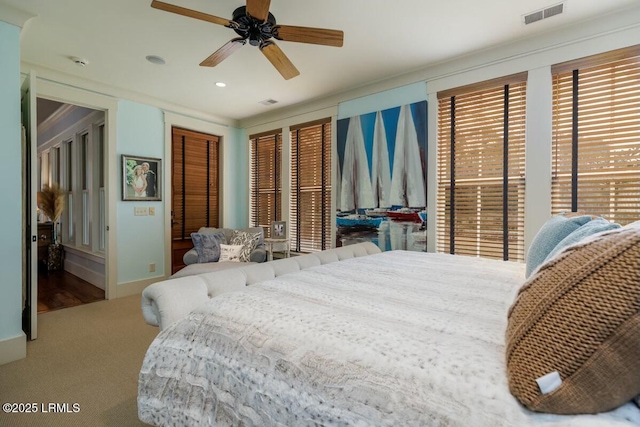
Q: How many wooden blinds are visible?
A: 5